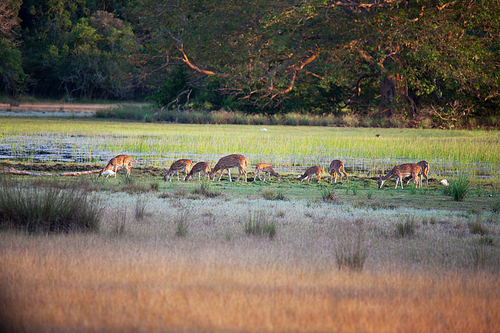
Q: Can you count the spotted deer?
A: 9